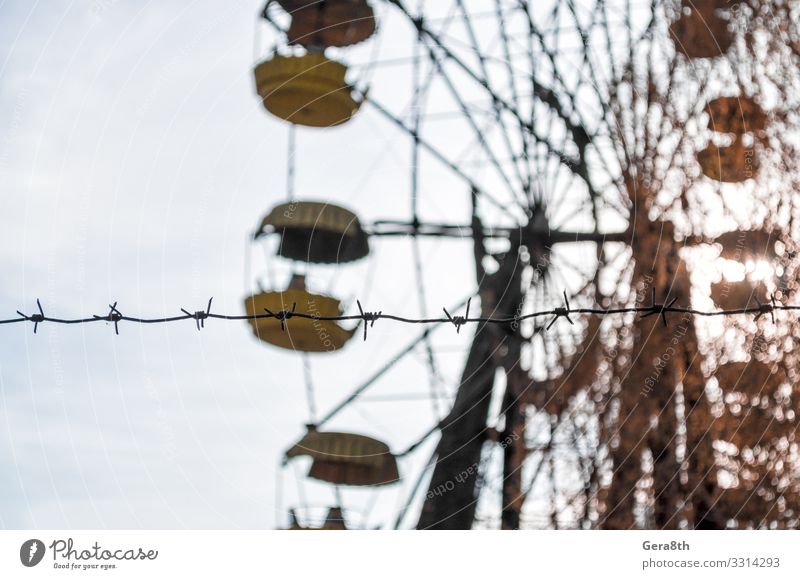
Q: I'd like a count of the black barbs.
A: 9